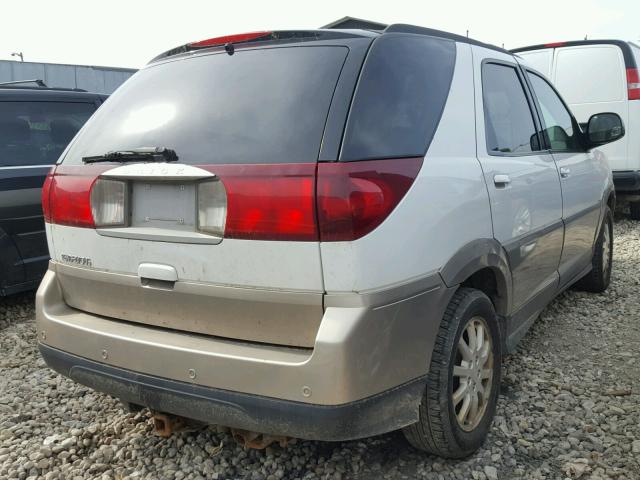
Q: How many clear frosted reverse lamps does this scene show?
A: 2